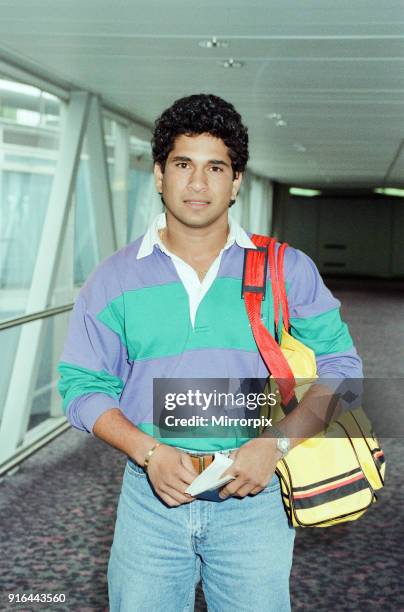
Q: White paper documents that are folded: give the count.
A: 1